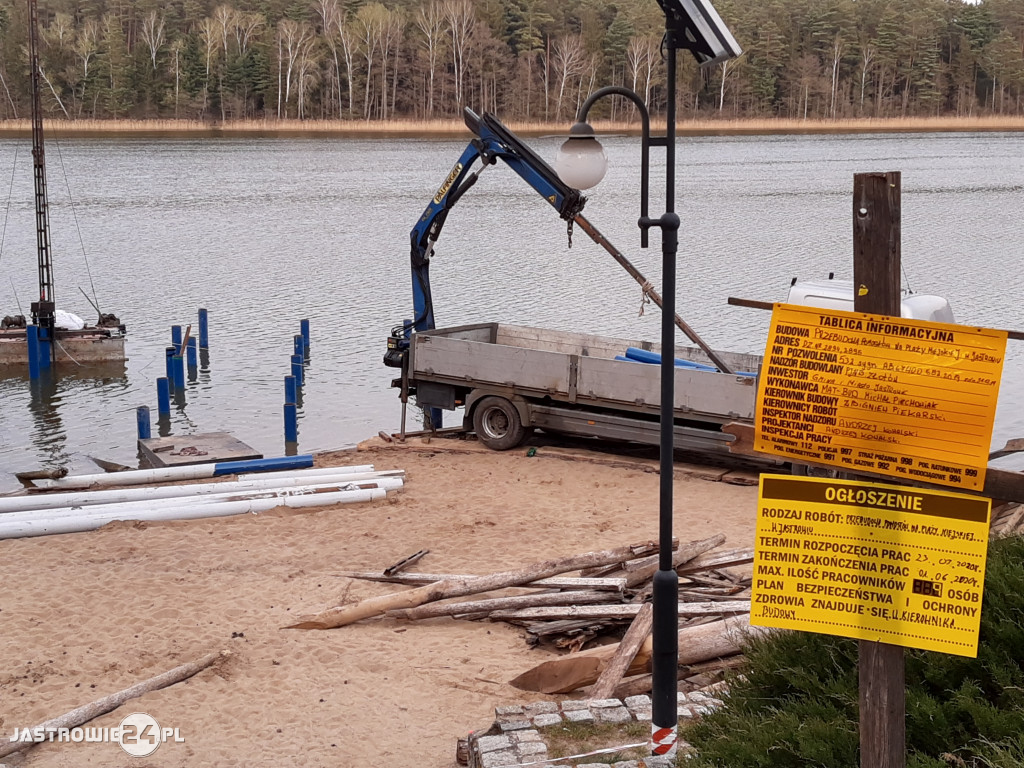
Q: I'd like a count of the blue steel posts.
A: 14